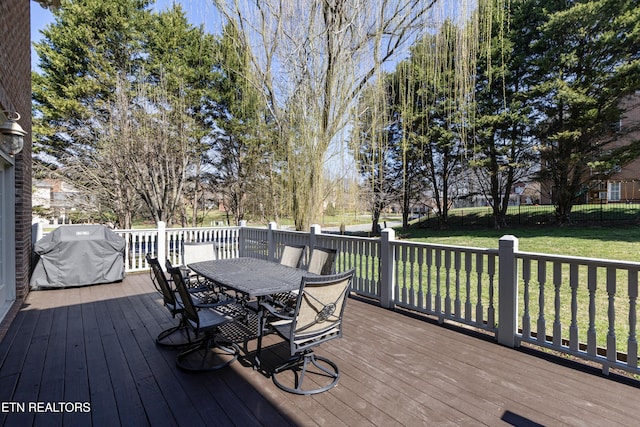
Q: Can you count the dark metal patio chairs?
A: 6